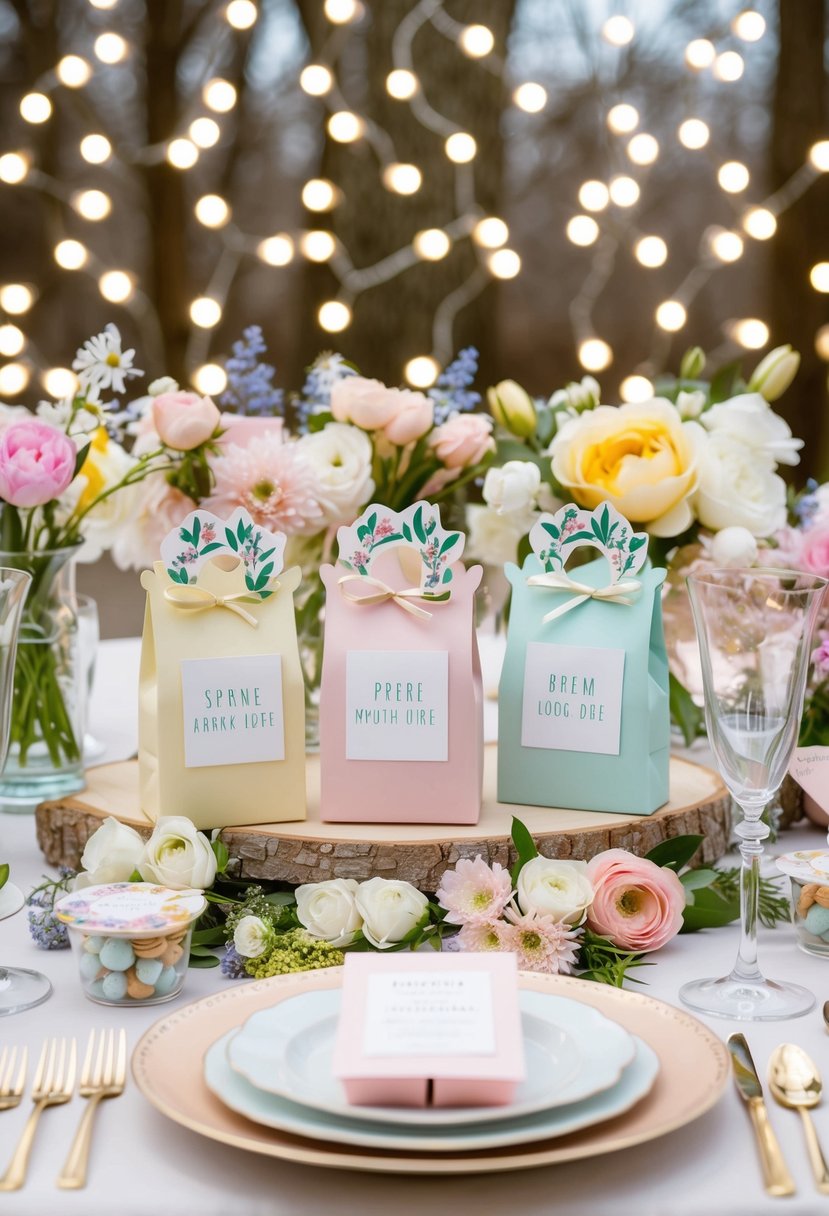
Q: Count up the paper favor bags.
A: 3